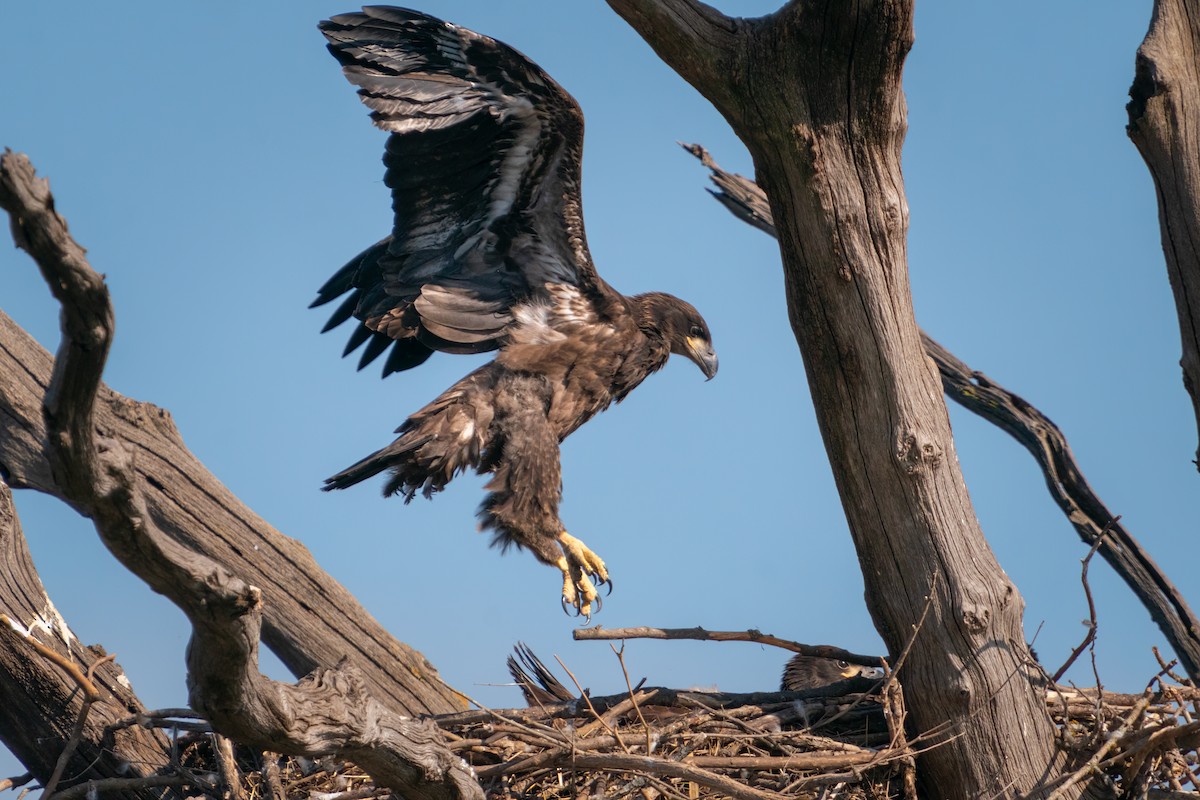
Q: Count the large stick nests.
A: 1